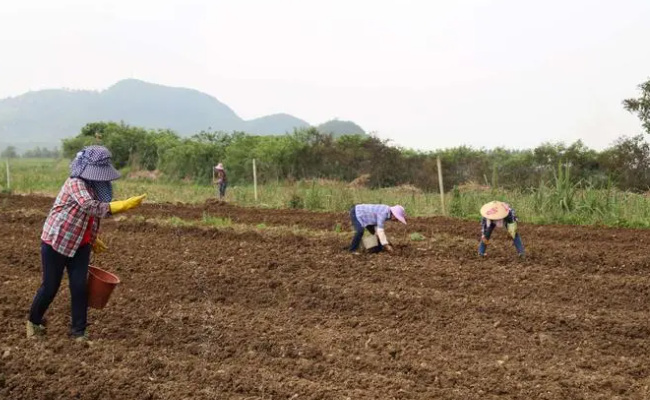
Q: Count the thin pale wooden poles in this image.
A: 3